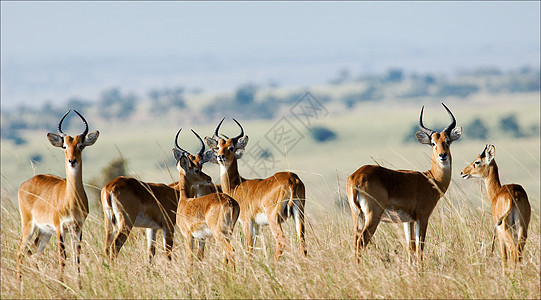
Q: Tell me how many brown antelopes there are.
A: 6